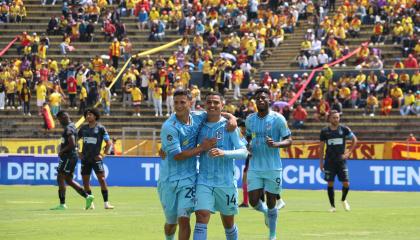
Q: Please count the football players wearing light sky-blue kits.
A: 3